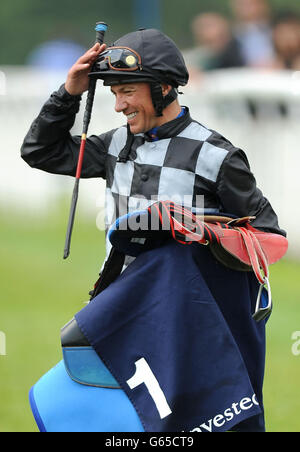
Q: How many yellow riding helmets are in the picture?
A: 0